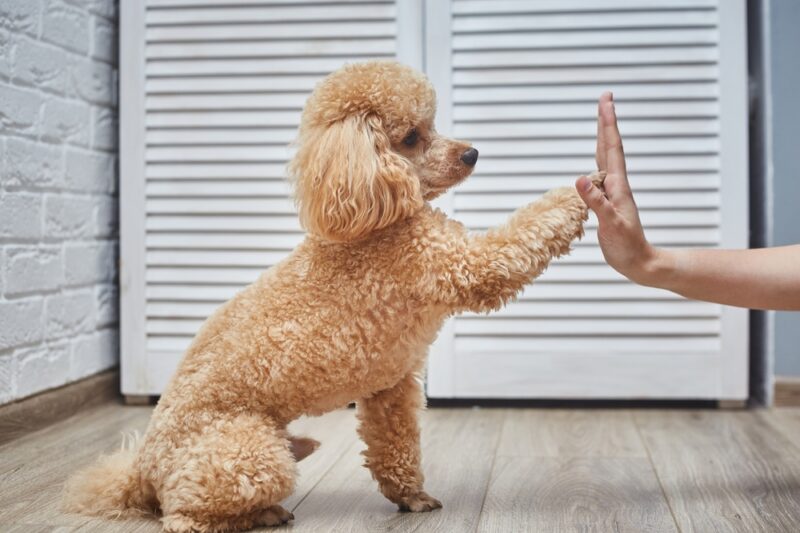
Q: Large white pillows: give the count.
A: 0